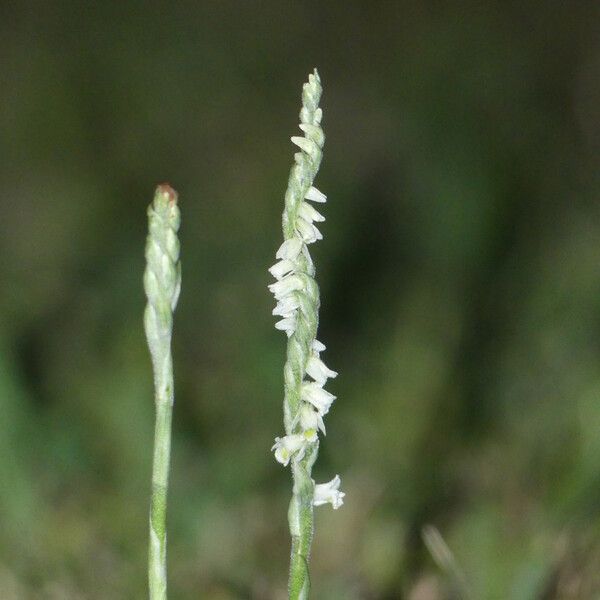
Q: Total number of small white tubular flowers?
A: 14